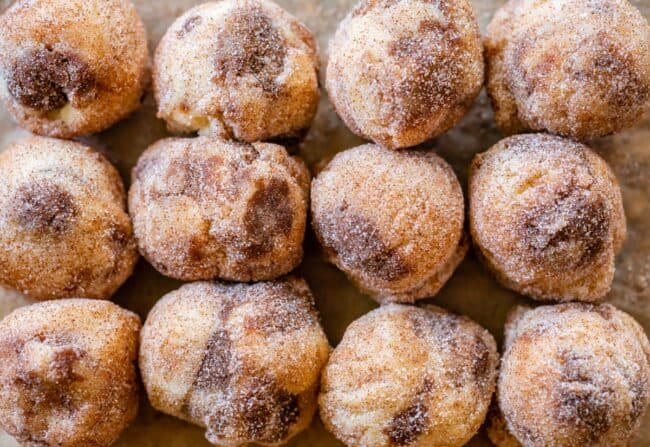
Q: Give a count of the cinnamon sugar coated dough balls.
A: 12